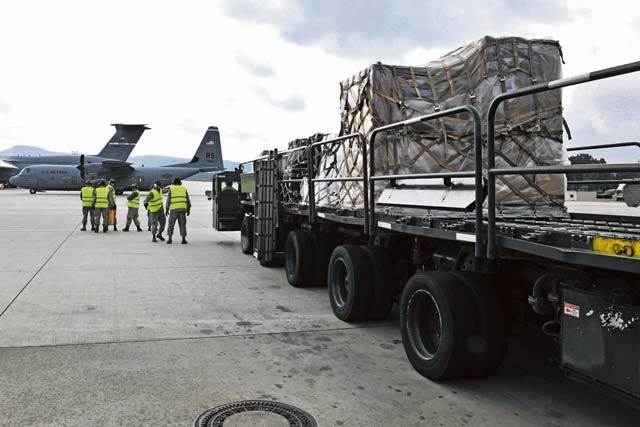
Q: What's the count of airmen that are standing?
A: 7